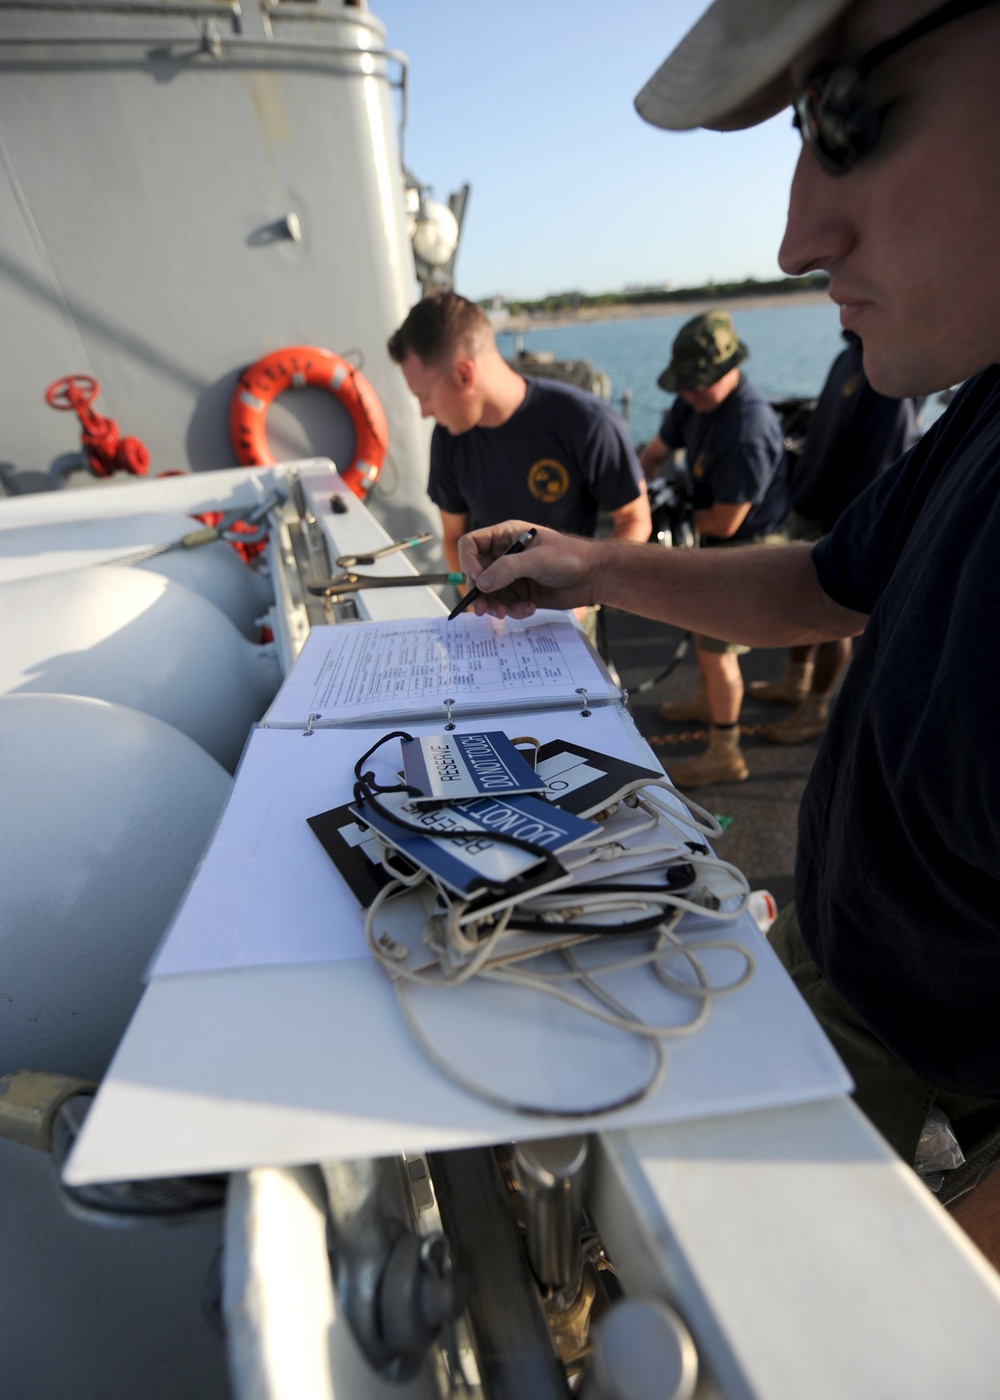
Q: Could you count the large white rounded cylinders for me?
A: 3